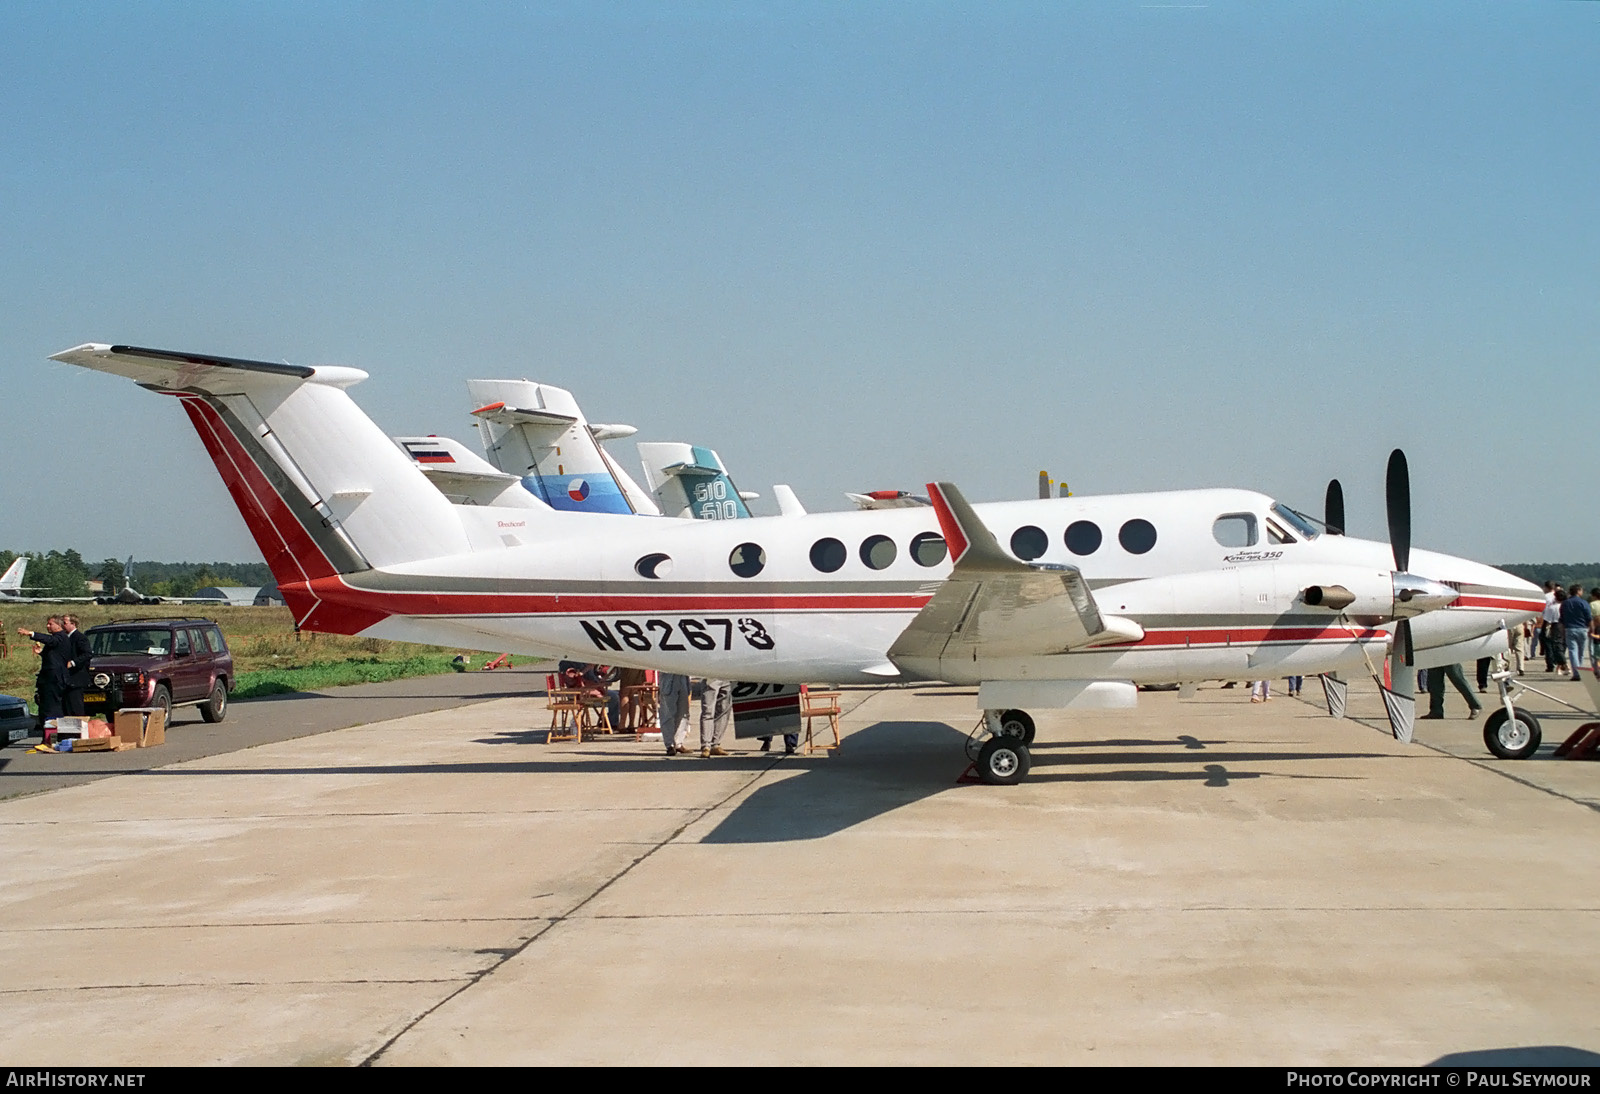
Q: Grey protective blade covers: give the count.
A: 2